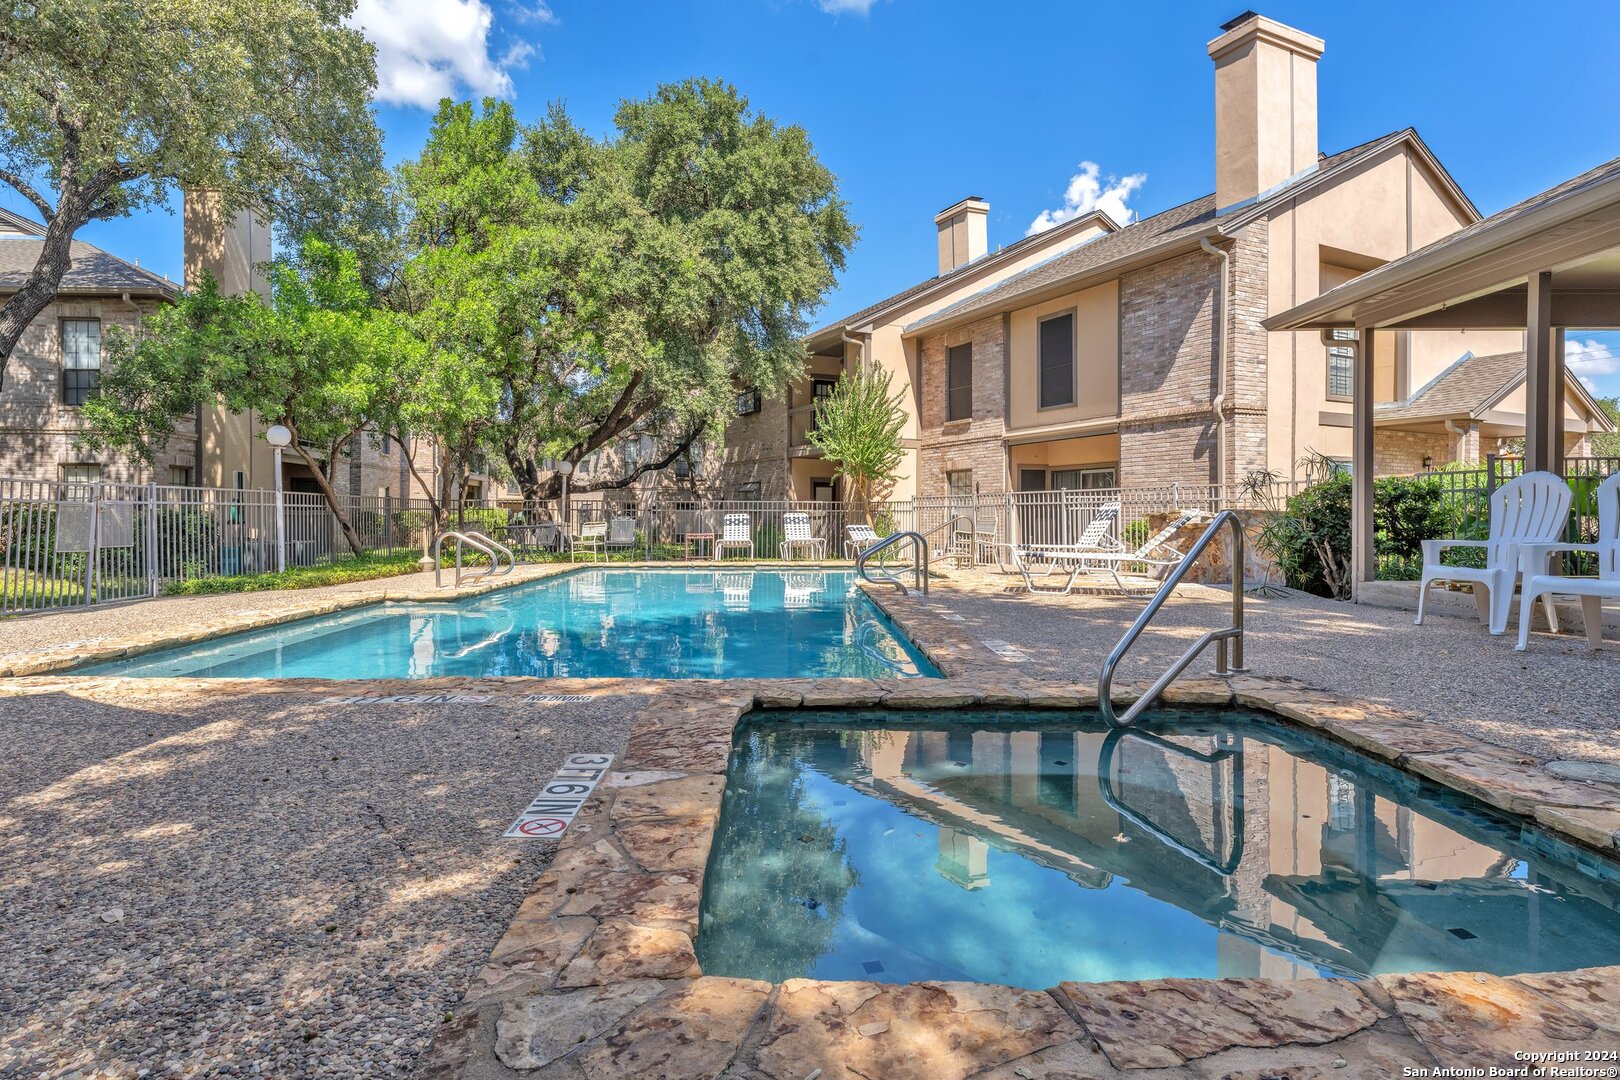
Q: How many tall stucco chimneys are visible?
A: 3